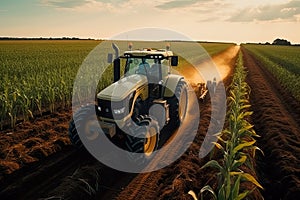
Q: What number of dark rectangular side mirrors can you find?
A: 2